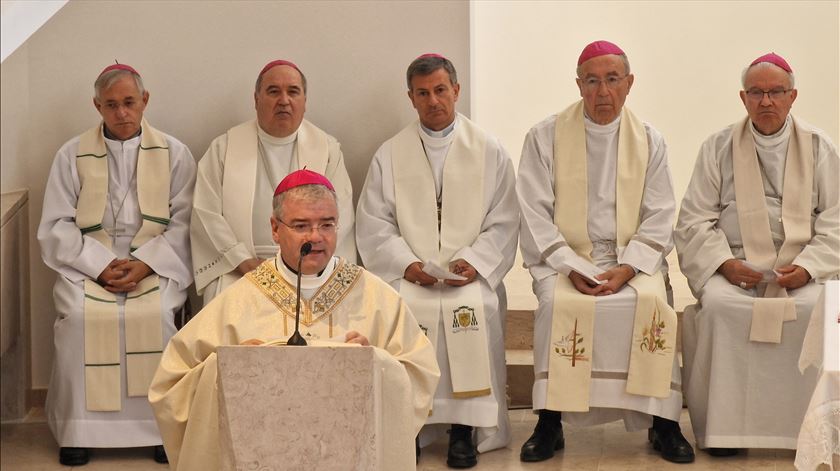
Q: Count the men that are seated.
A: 5